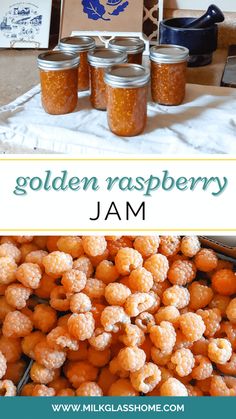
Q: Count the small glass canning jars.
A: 6